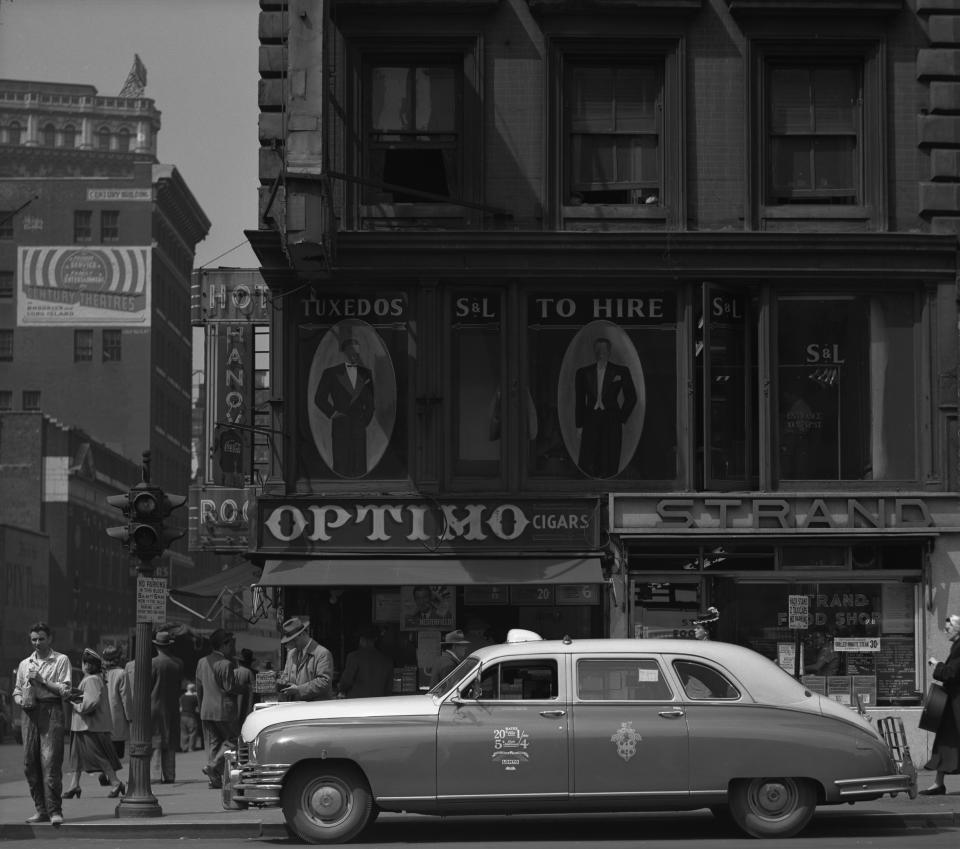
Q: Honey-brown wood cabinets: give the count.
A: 0